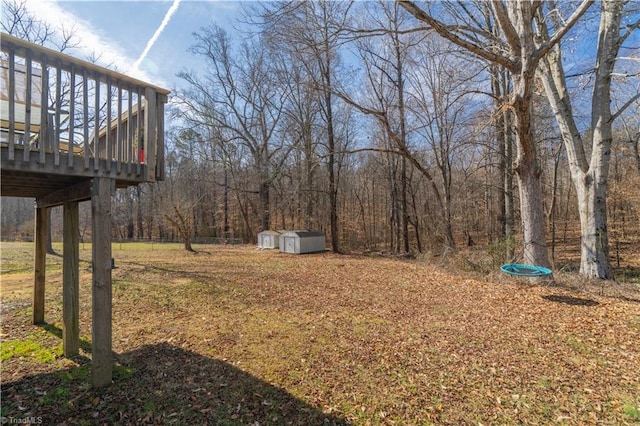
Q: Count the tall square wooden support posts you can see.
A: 3